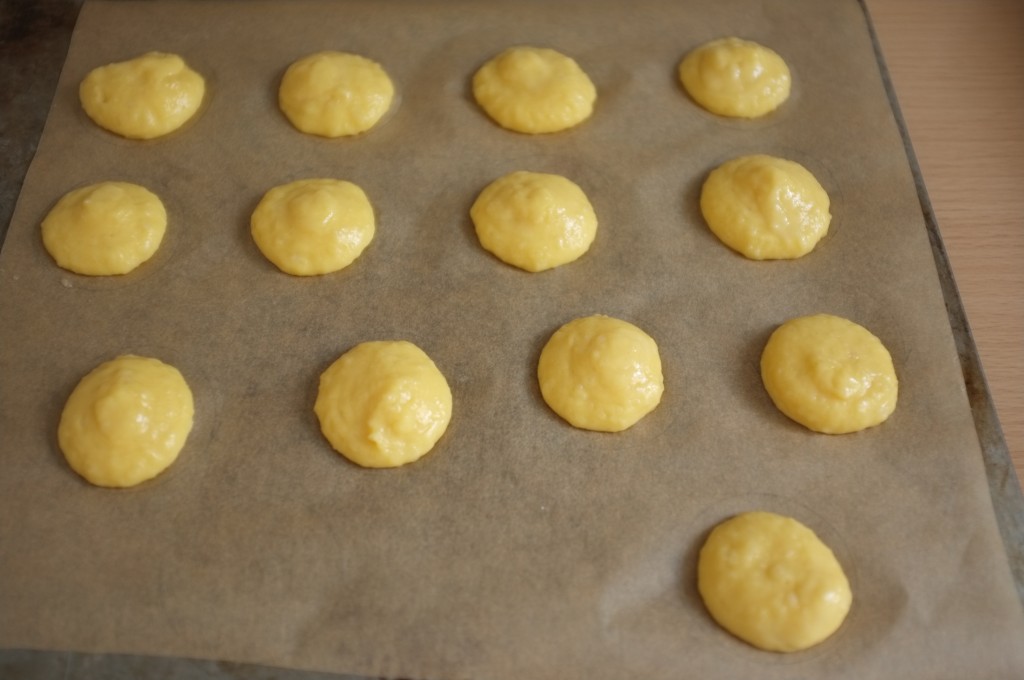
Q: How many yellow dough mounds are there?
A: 13